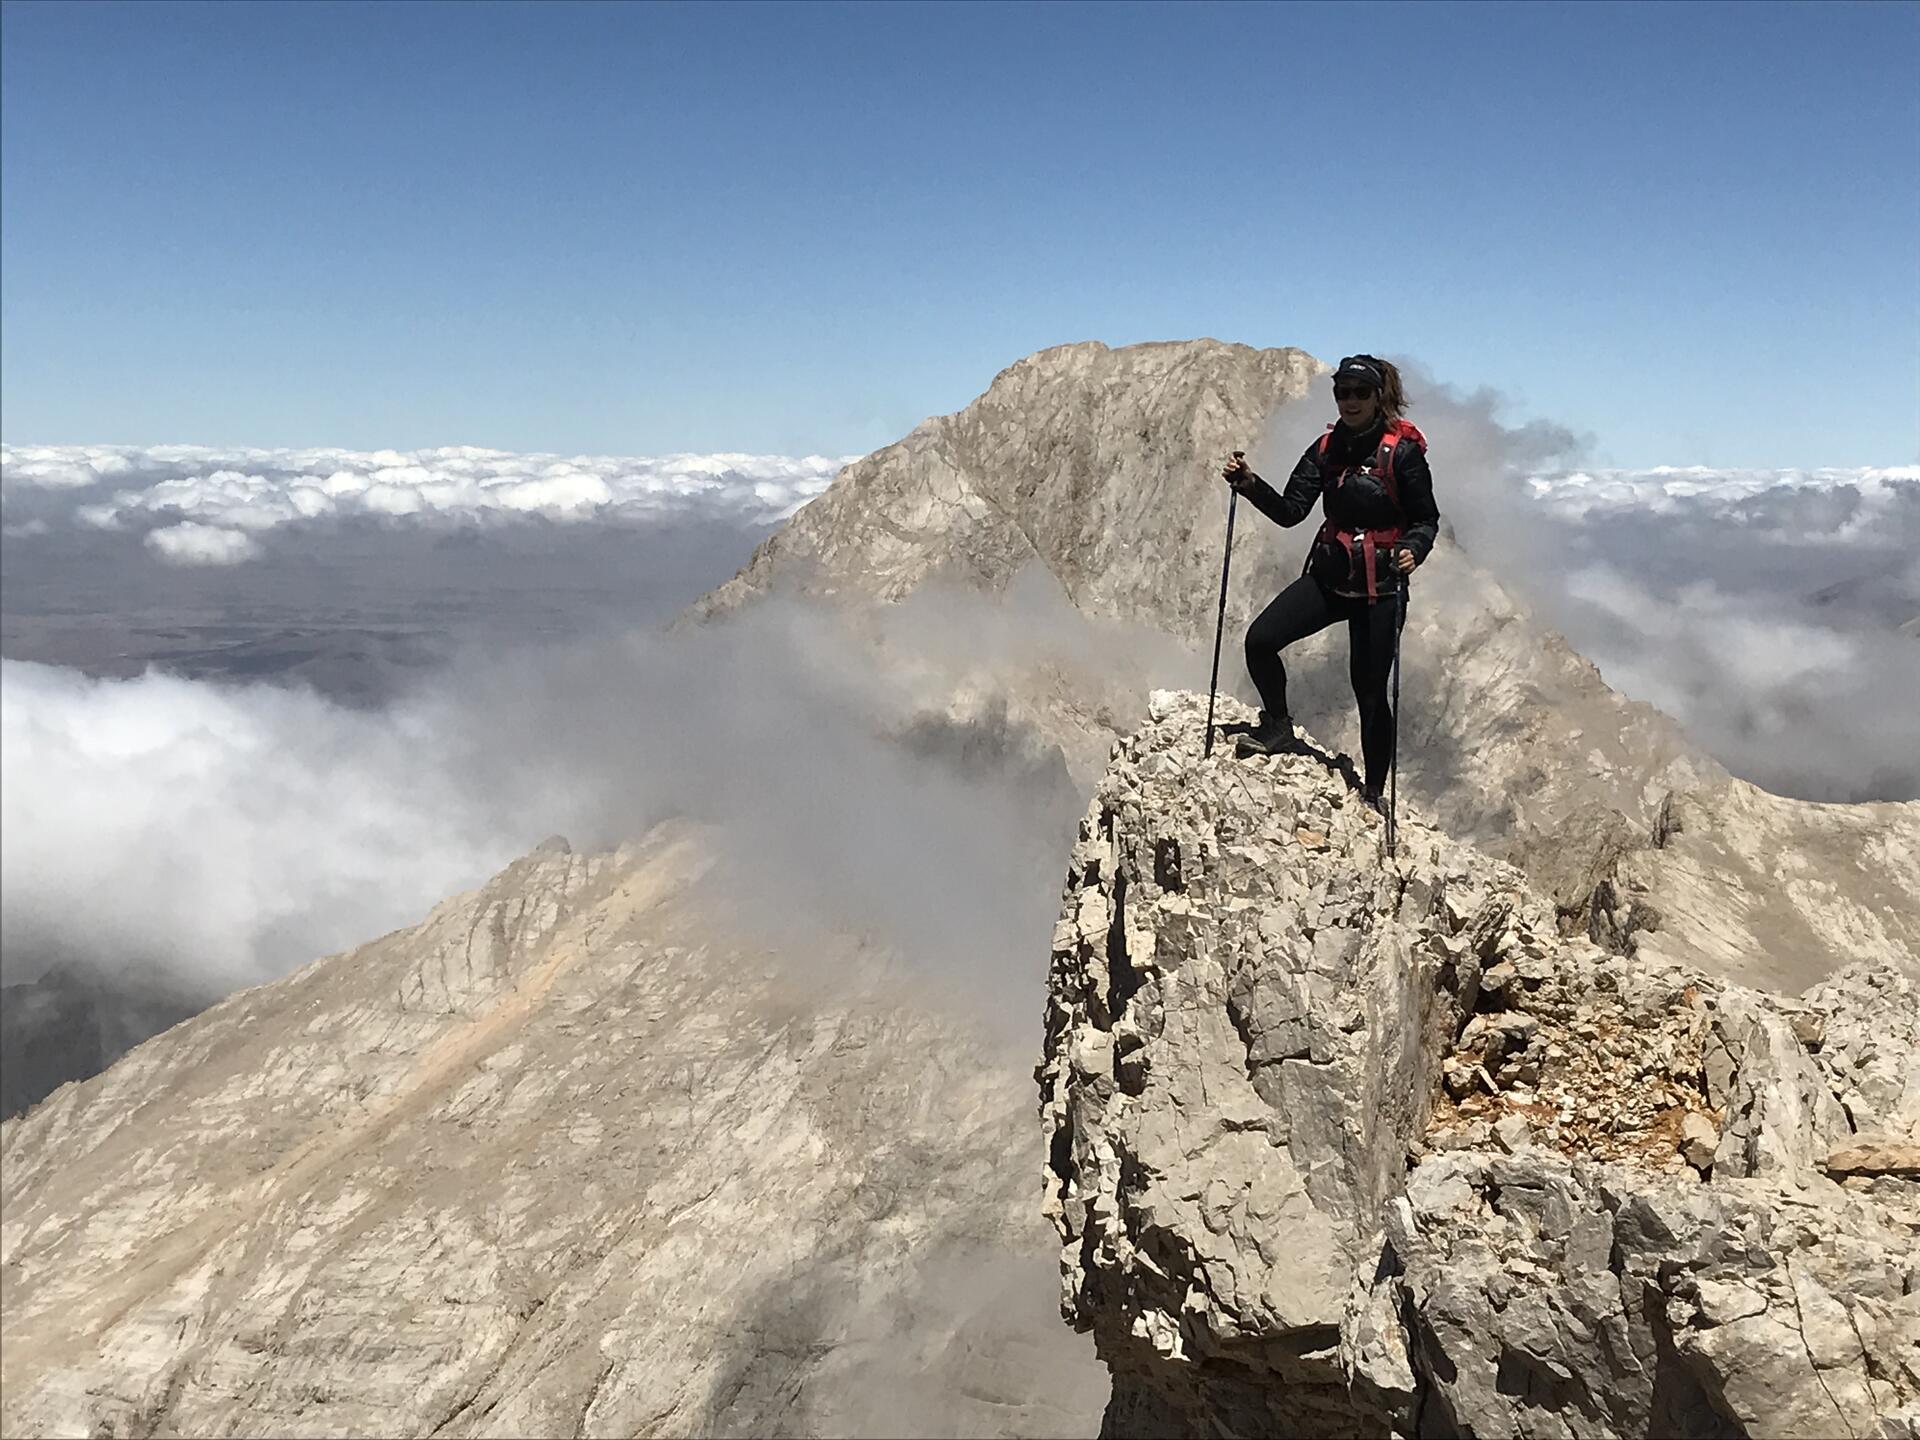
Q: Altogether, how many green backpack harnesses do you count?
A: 0